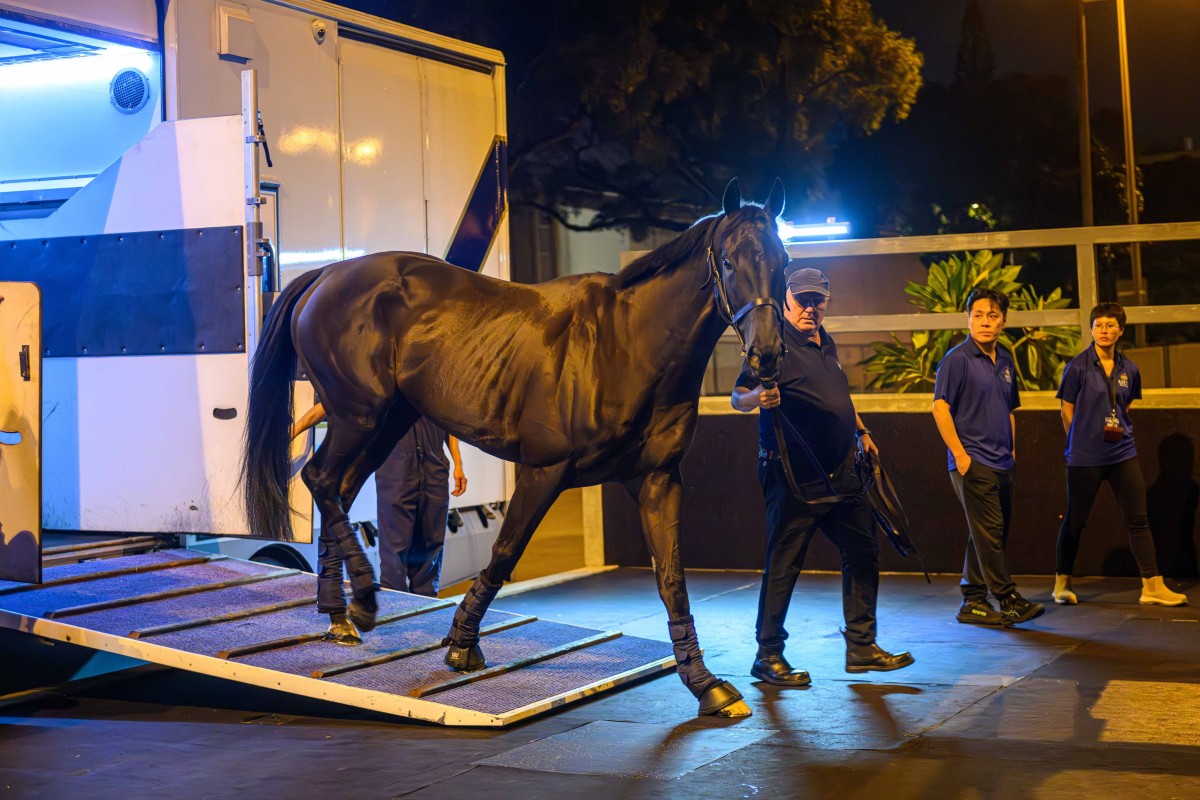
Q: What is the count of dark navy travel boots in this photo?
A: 4